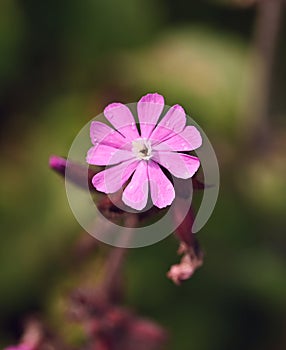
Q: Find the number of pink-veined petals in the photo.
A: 10